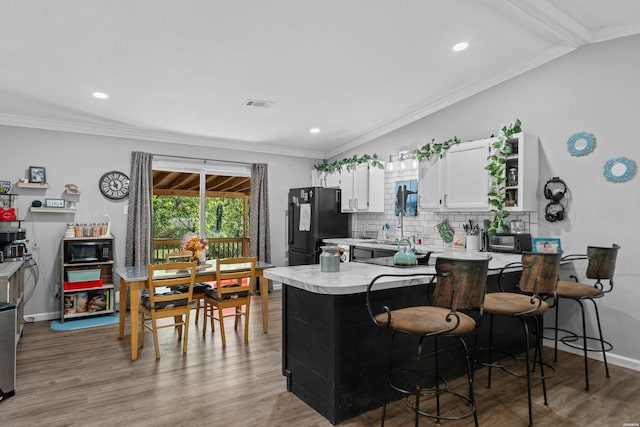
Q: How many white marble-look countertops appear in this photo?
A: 2